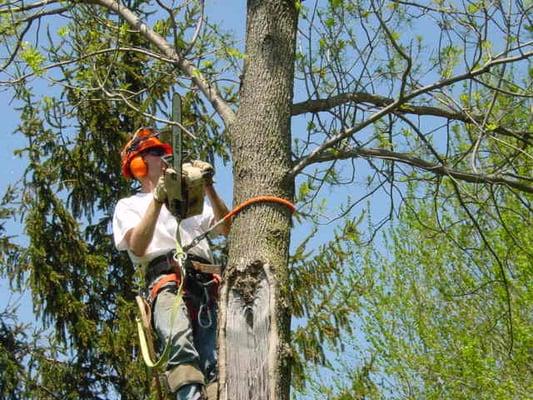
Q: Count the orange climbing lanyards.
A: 1